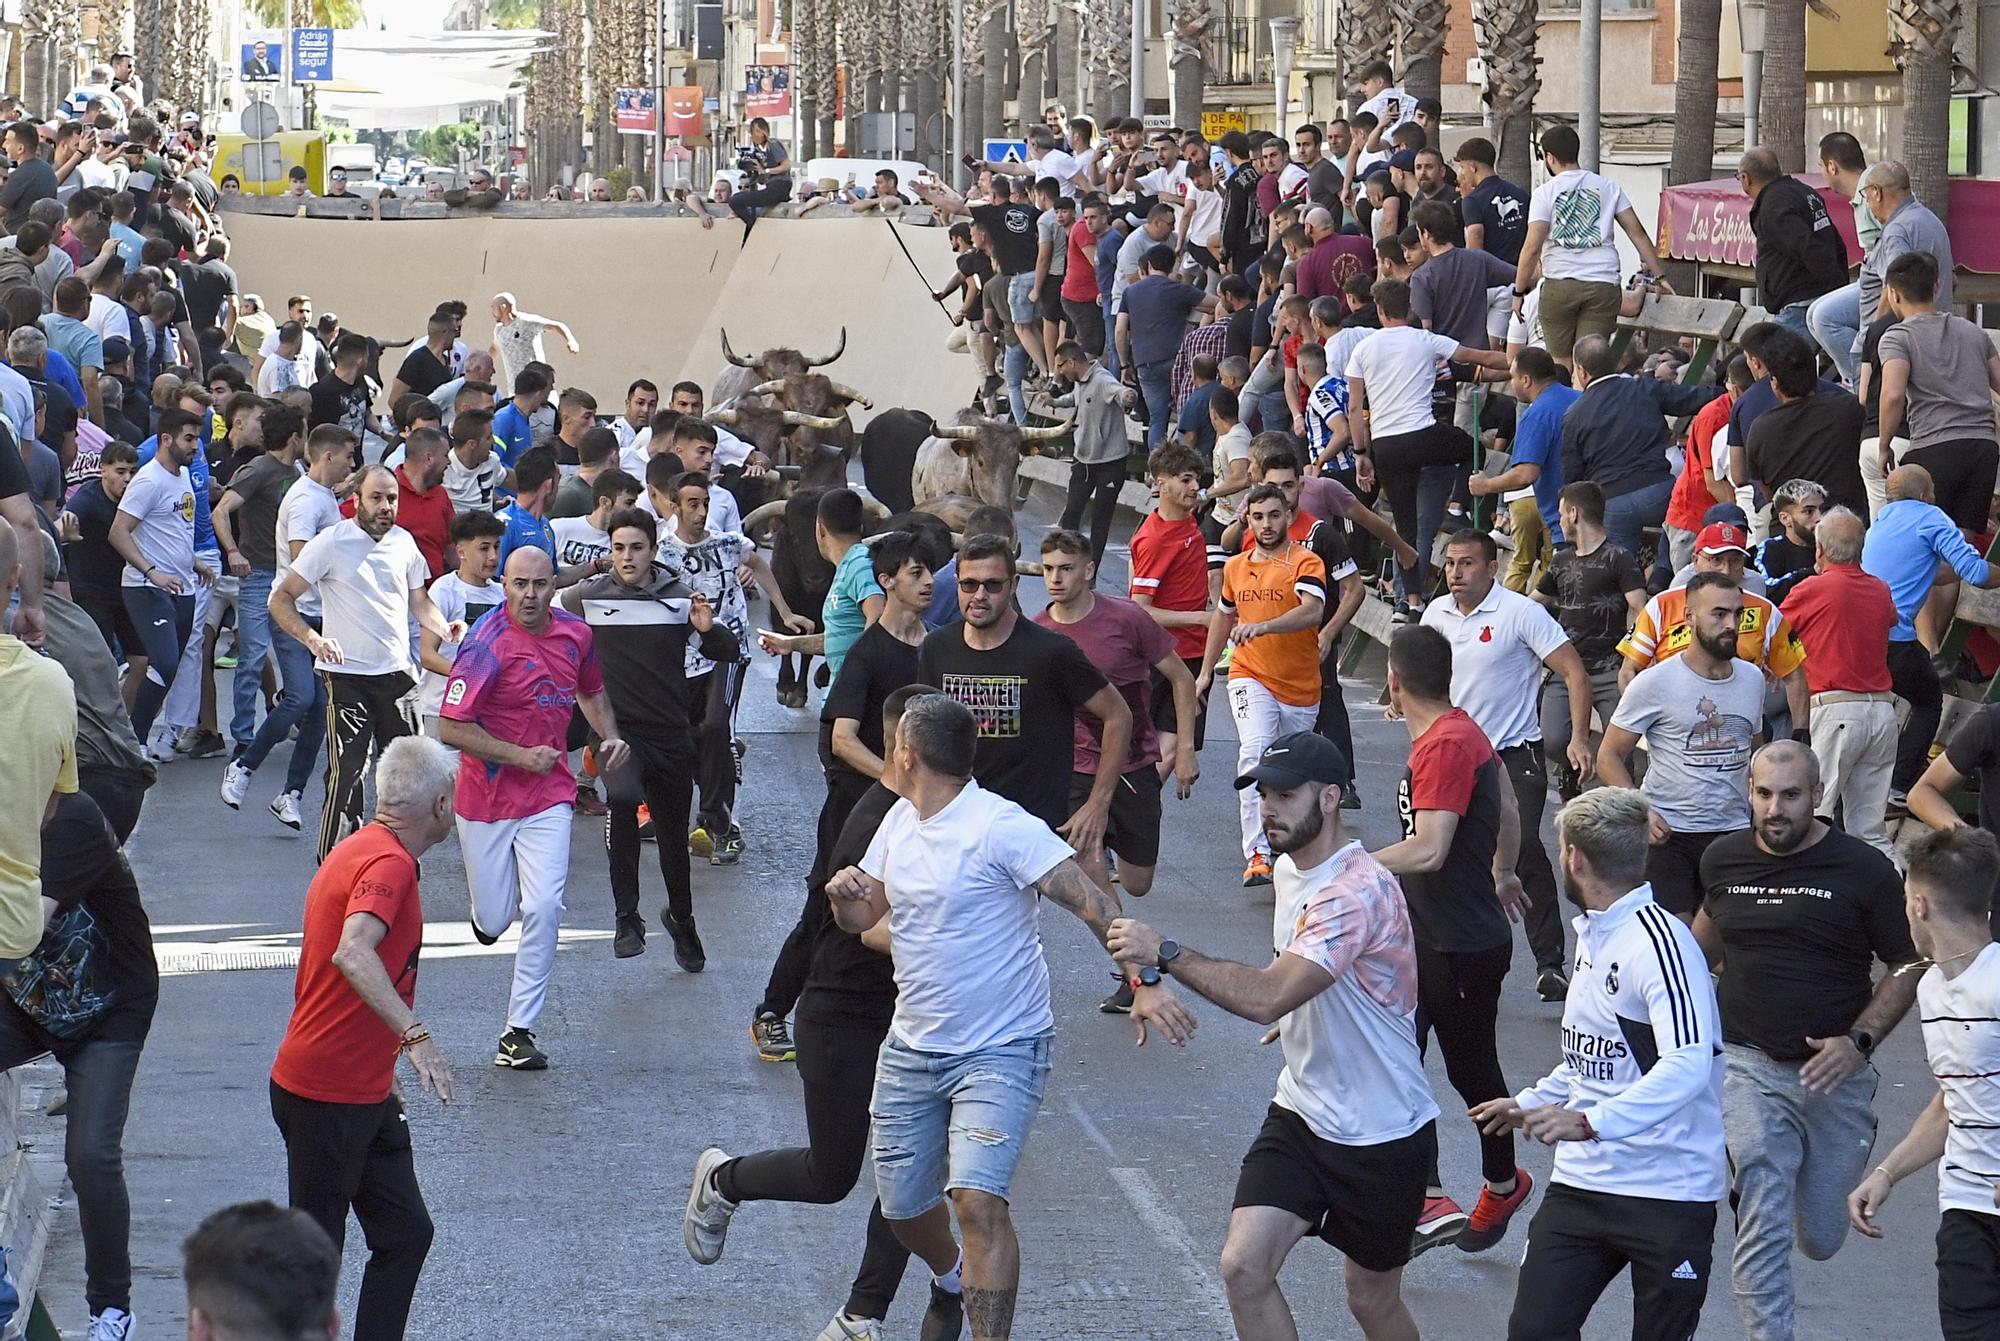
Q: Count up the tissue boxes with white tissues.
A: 0